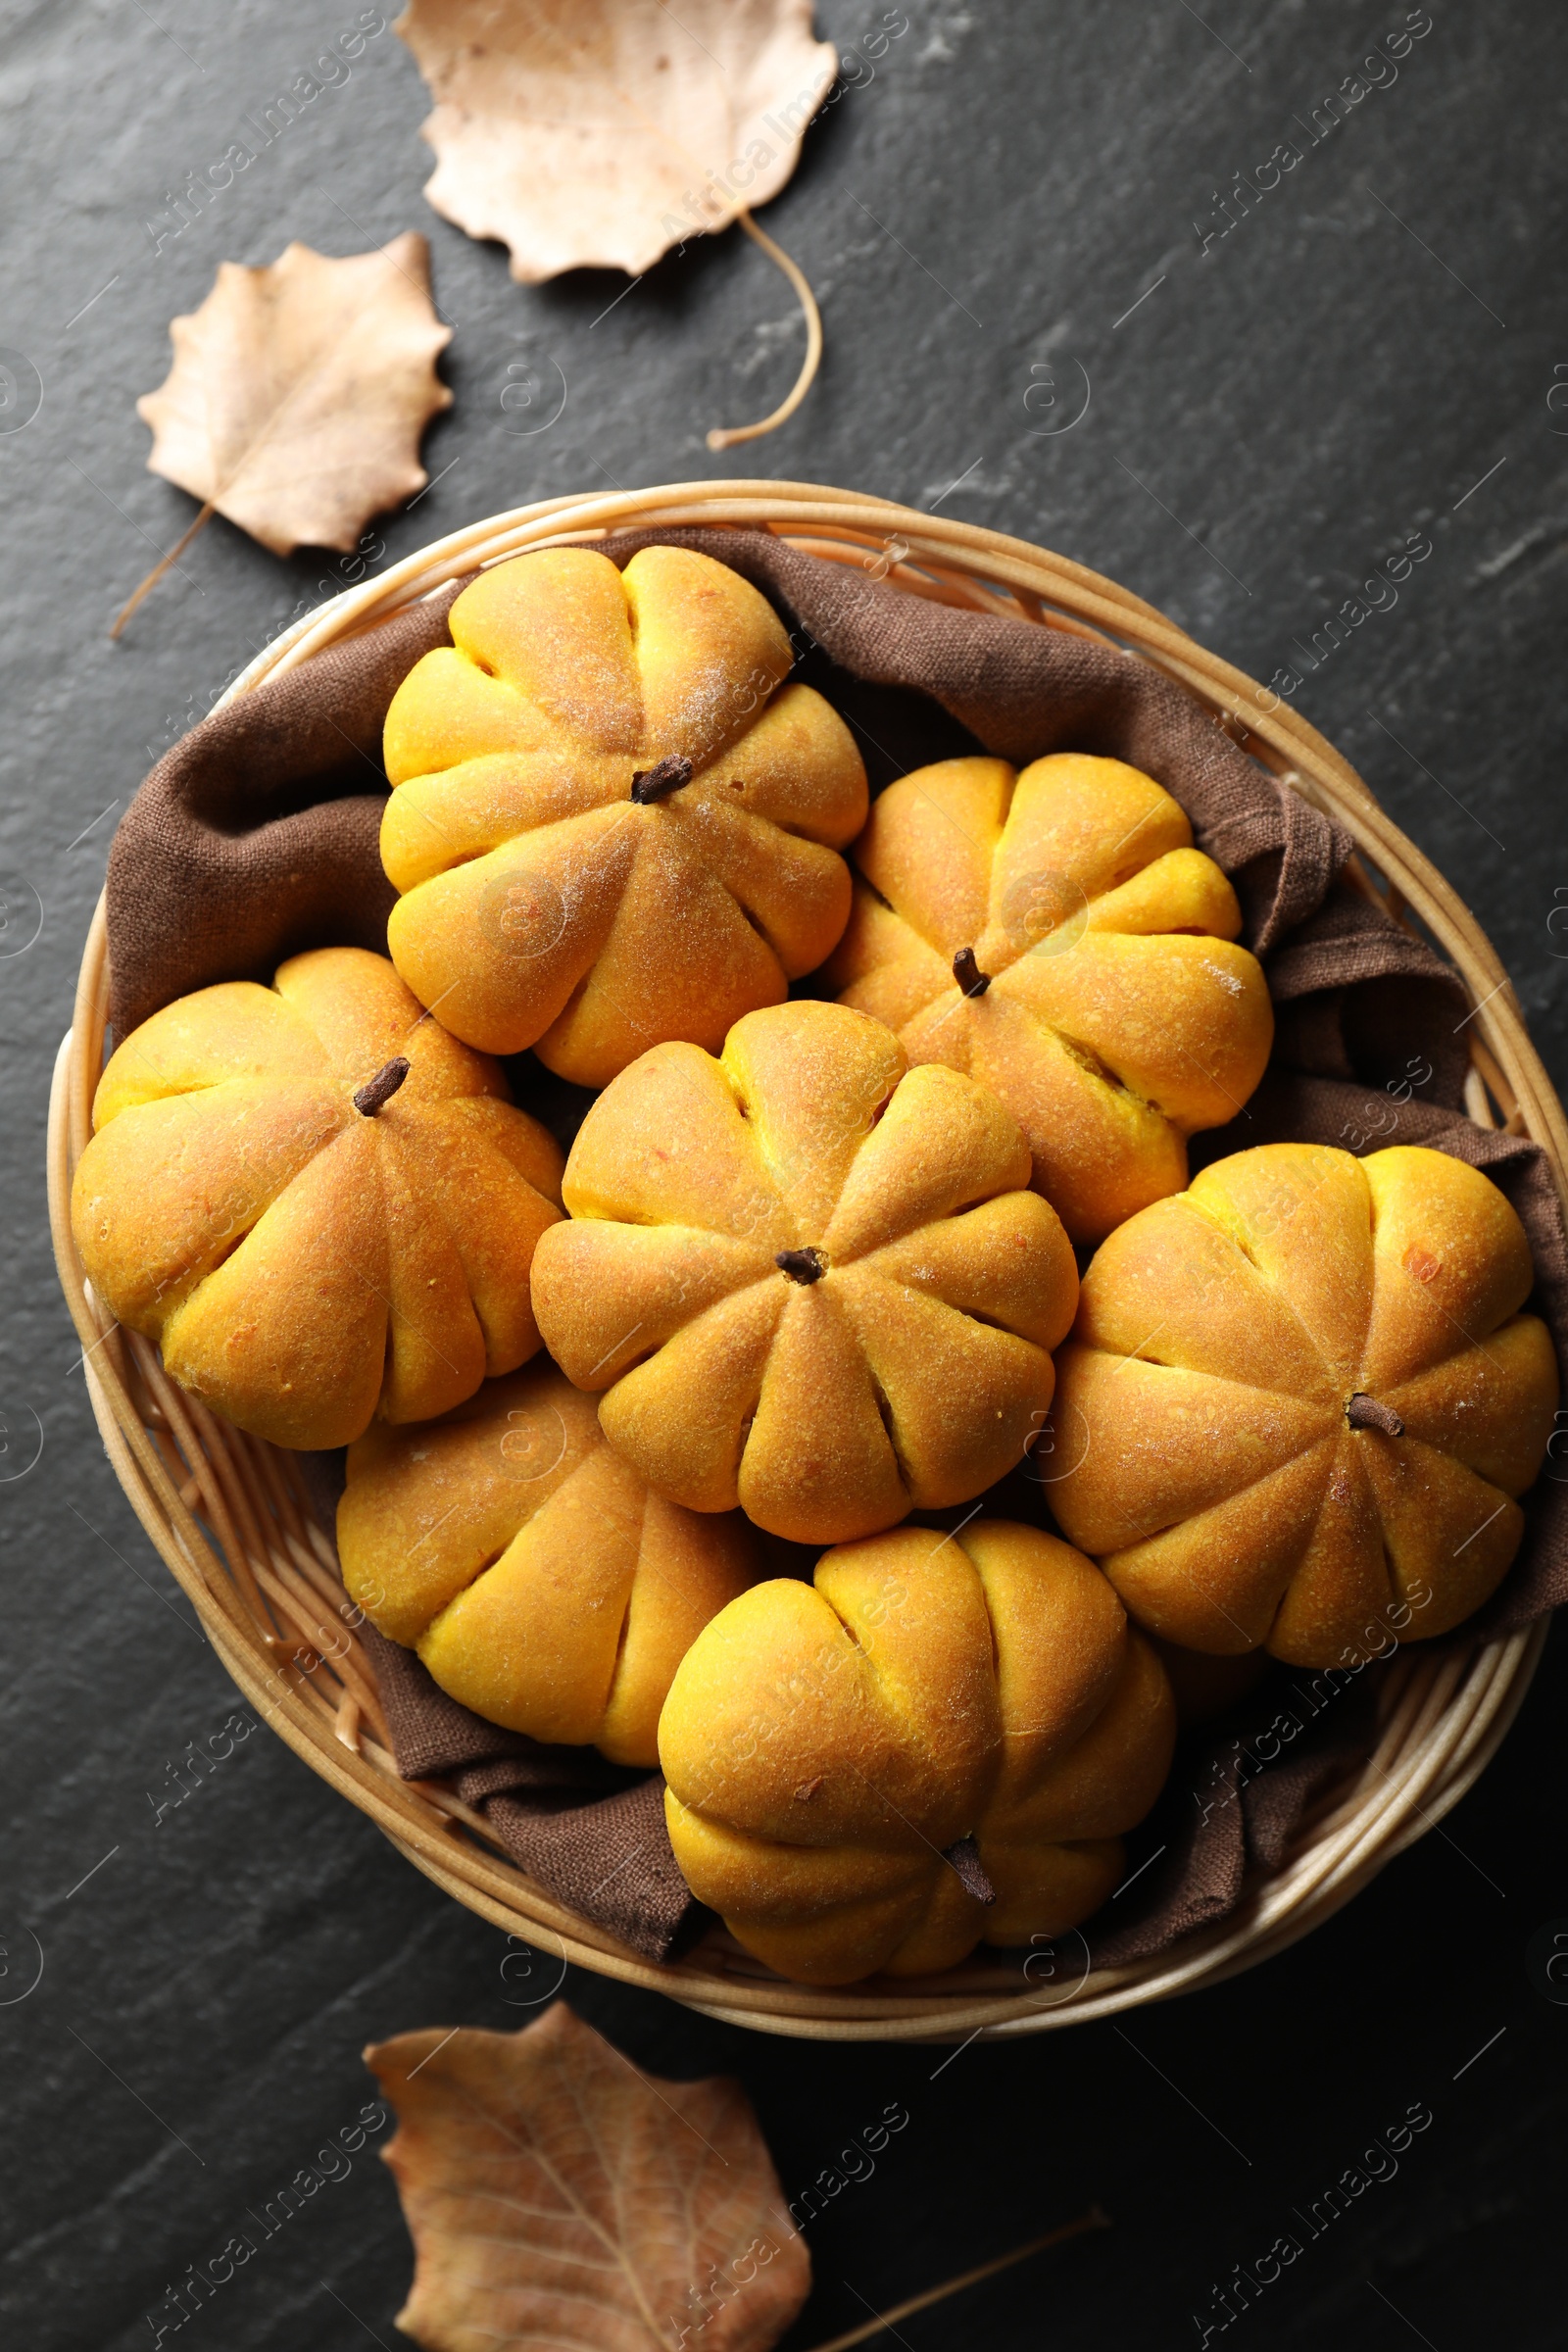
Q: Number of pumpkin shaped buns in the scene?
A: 7